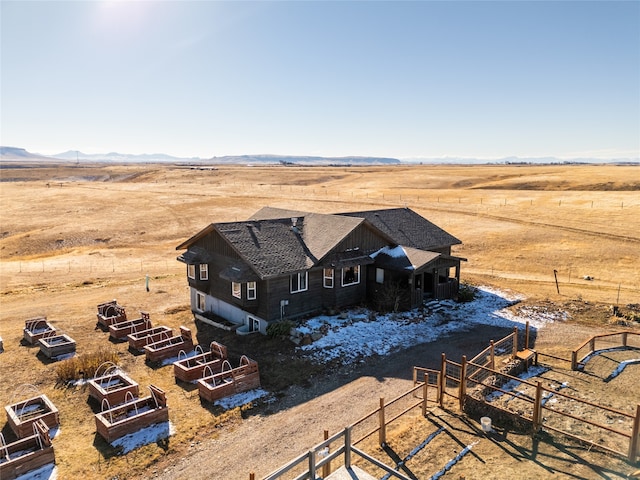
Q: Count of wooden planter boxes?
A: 12